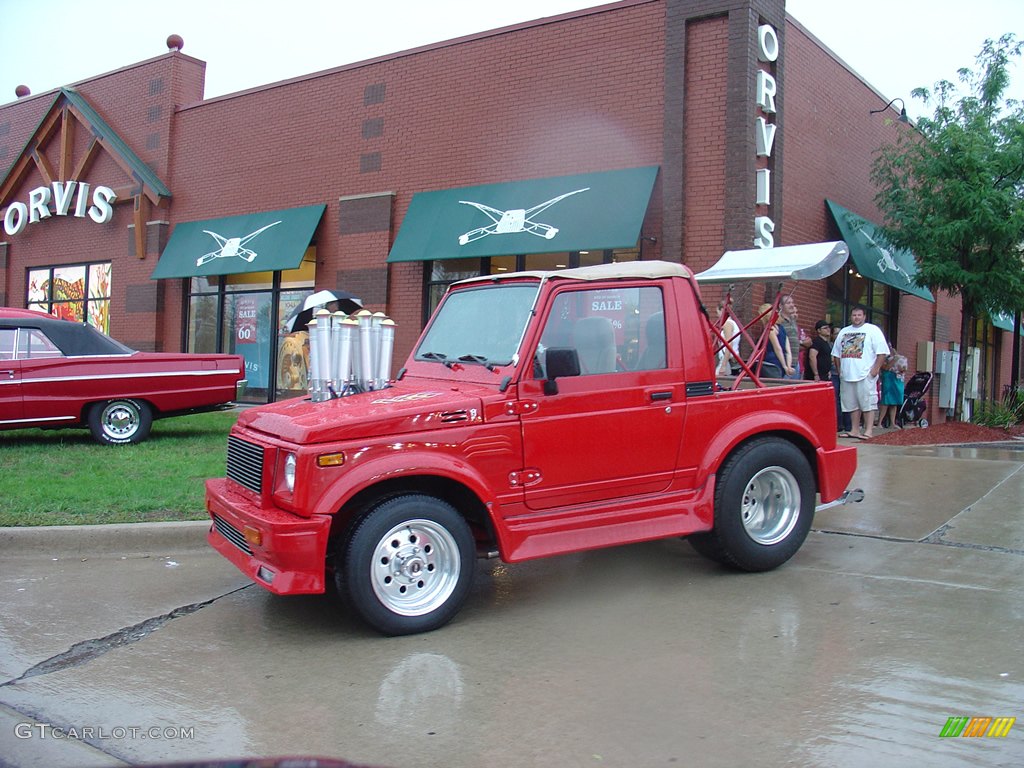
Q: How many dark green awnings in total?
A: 4